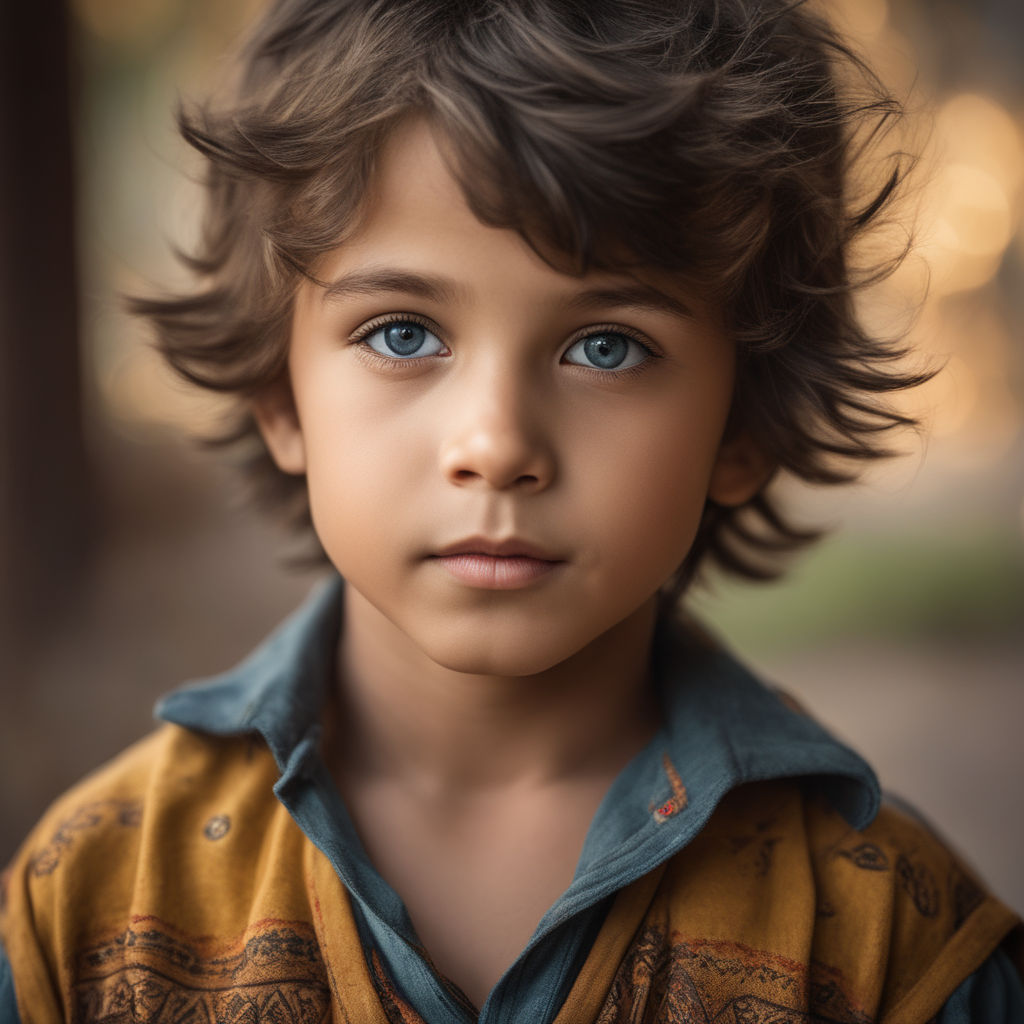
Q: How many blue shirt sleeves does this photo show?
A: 2